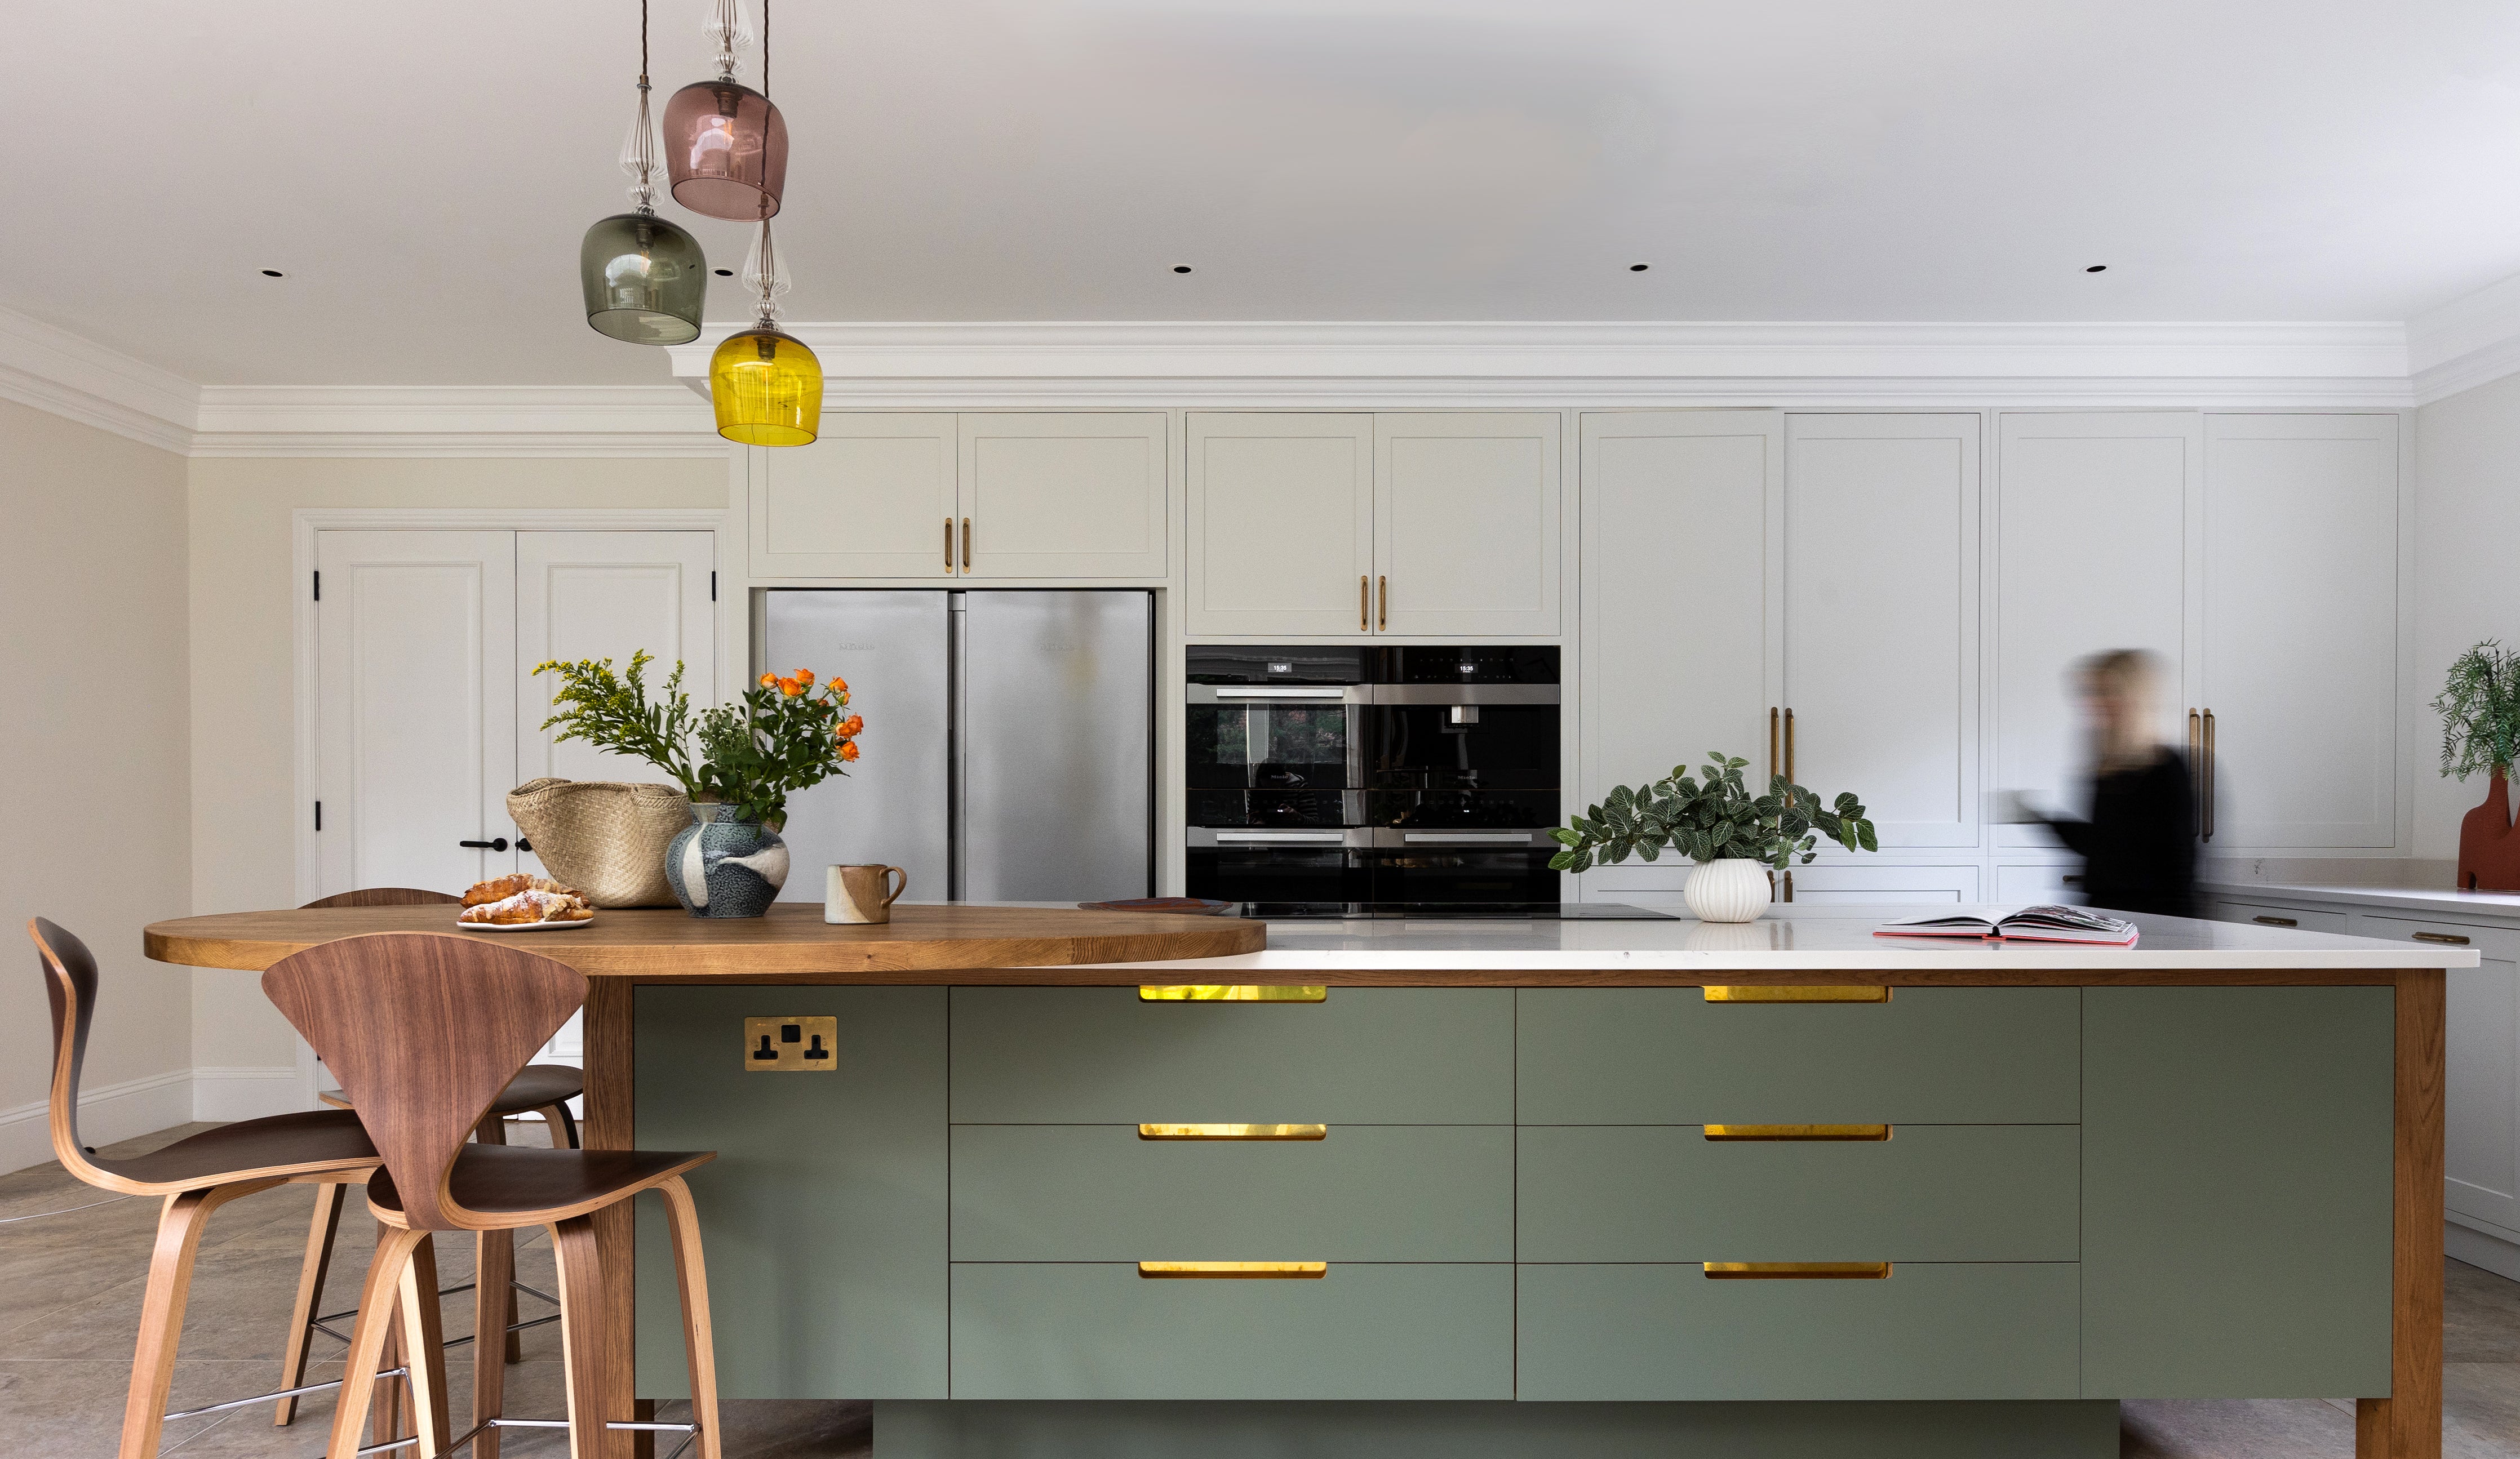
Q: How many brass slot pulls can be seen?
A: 6